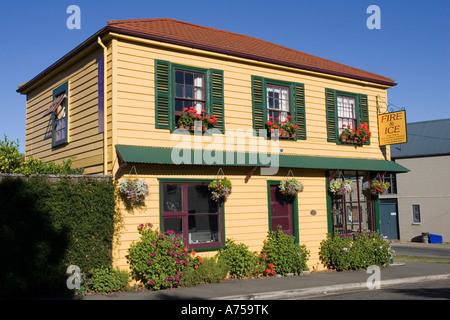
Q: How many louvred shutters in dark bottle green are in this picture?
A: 6